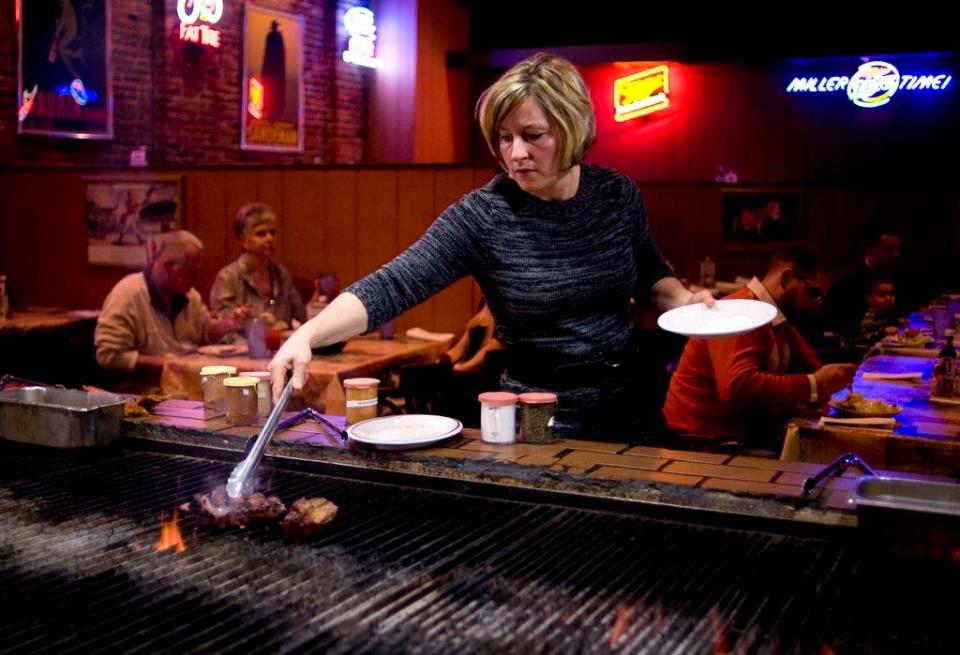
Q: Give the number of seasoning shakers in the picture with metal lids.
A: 0